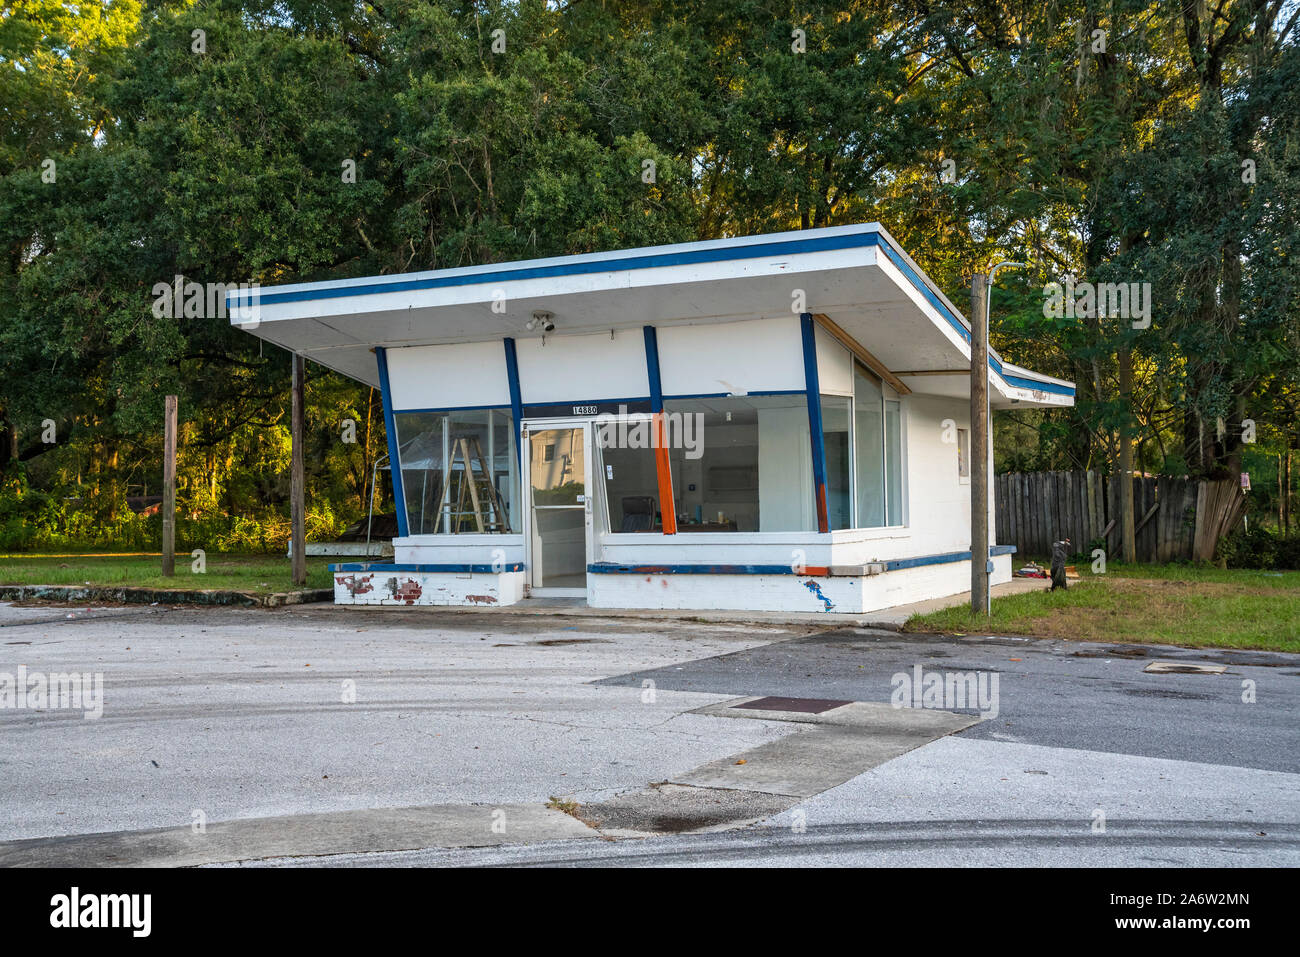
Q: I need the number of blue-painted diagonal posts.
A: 4